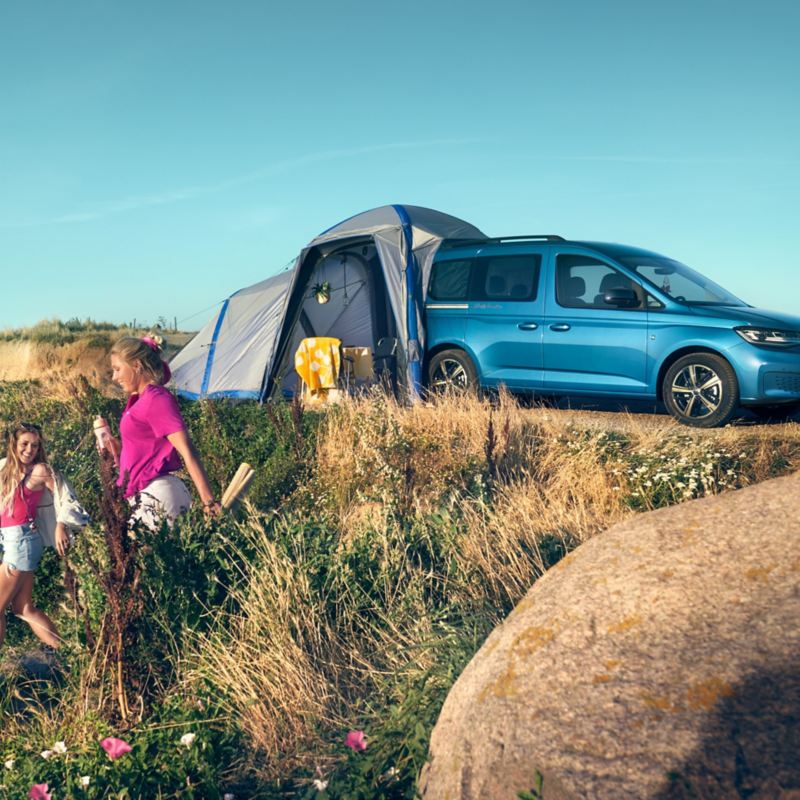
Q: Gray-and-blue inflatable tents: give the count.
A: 1